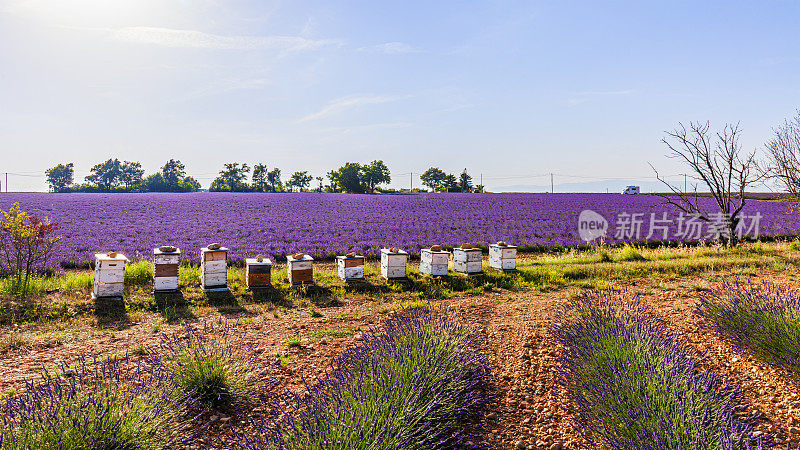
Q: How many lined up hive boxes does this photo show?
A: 10